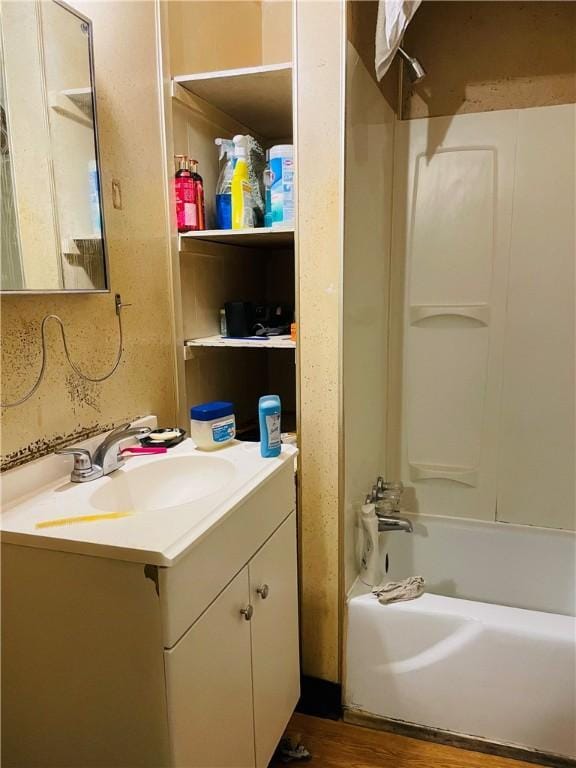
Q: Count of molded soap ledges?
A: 2